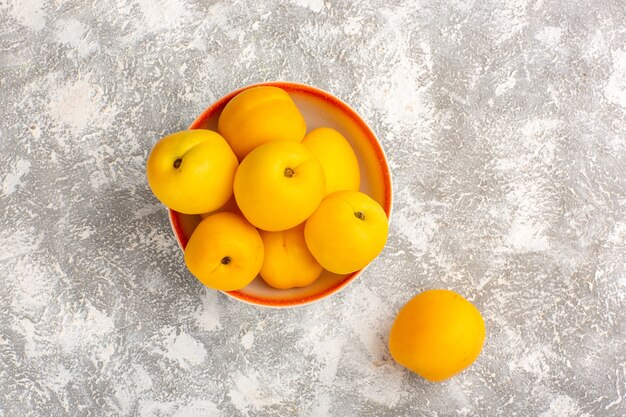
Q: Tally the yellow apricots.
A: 8